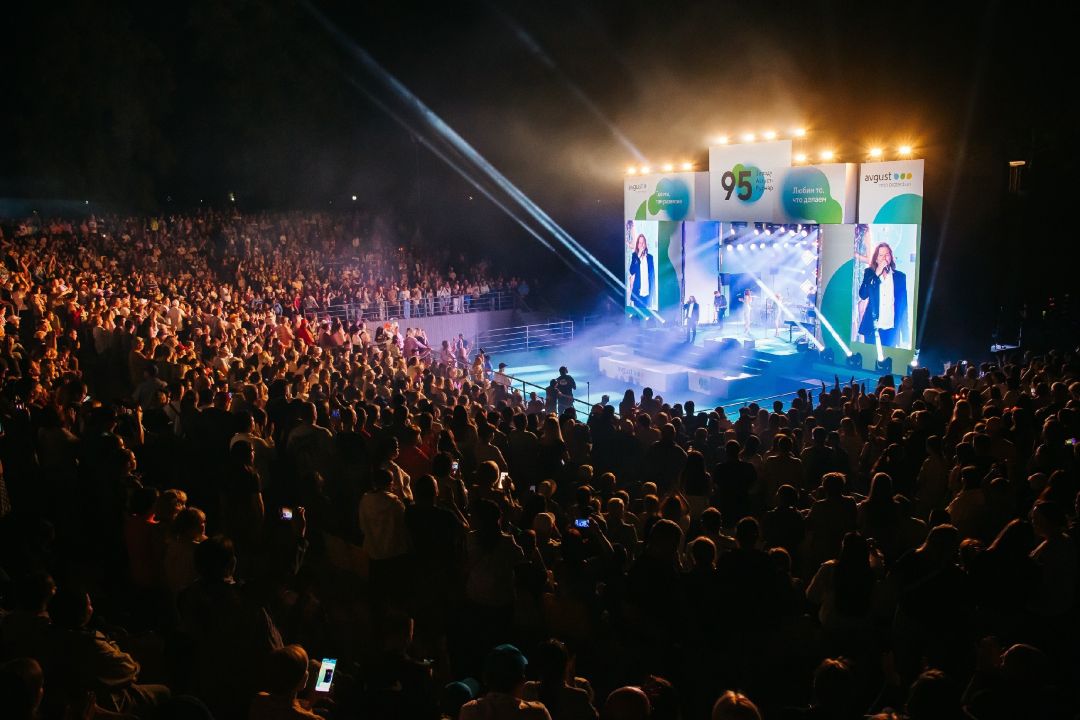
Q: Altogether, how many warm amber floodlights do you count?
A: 12